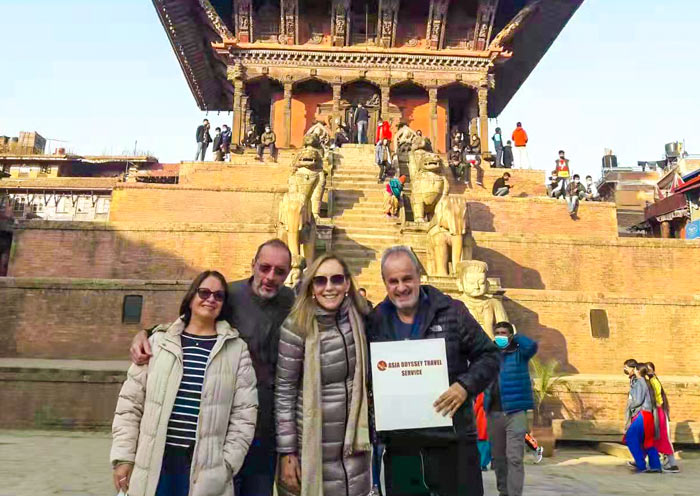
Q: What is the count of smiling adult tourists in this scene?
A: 4